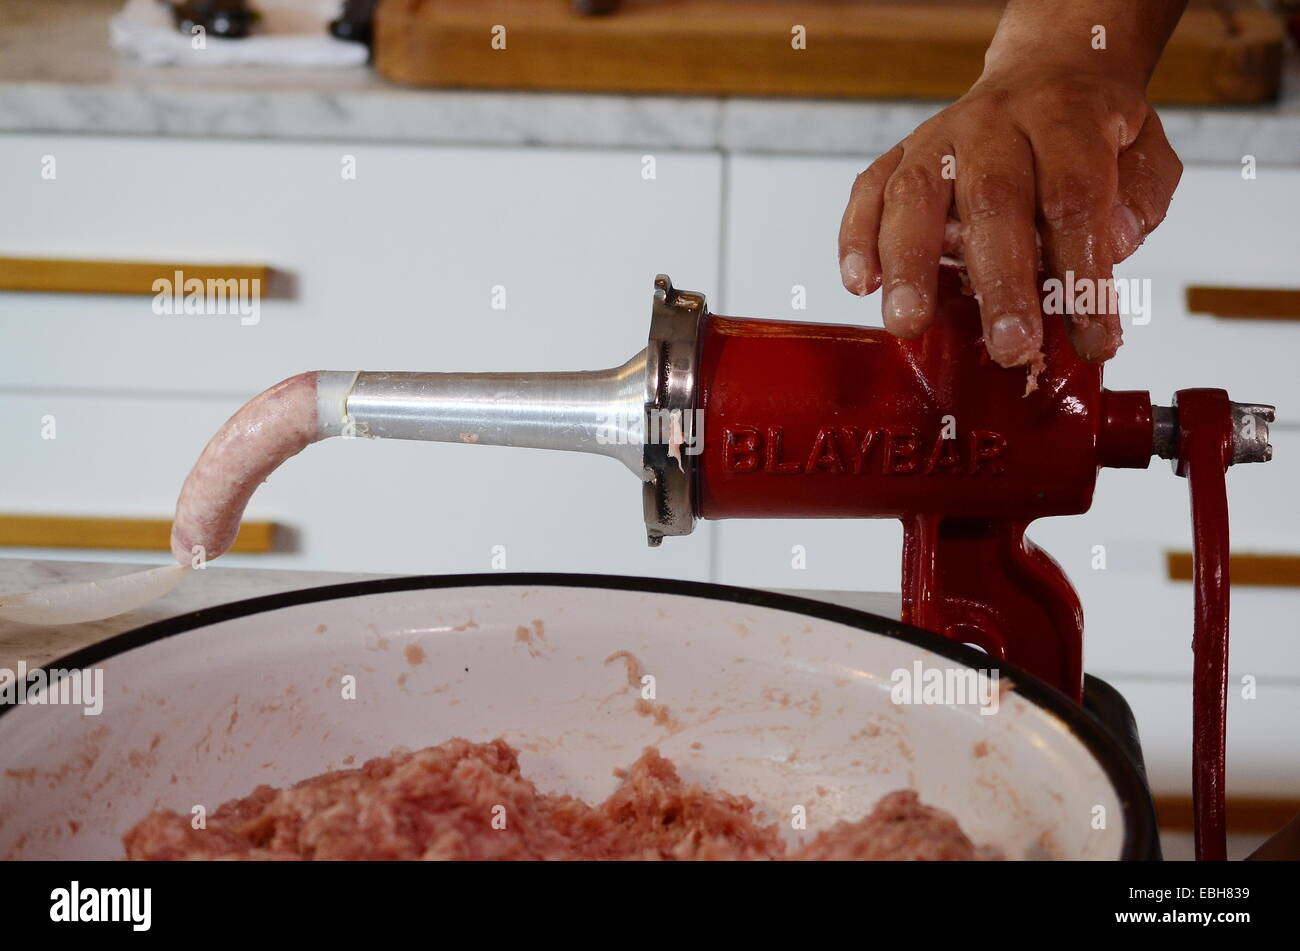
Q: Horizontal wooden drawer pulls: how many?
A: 5